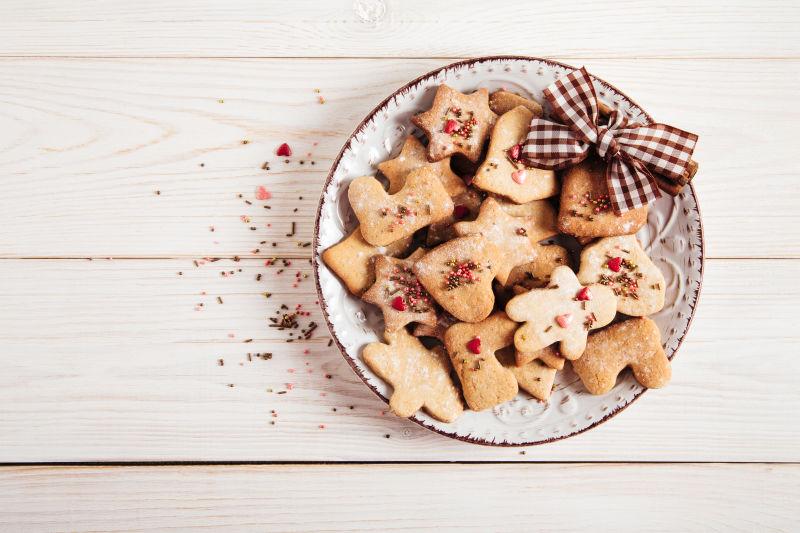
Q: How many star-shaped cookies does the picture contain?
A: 4